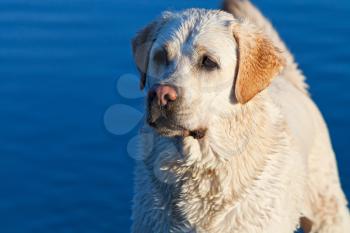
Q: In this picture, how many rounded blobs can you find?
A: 3